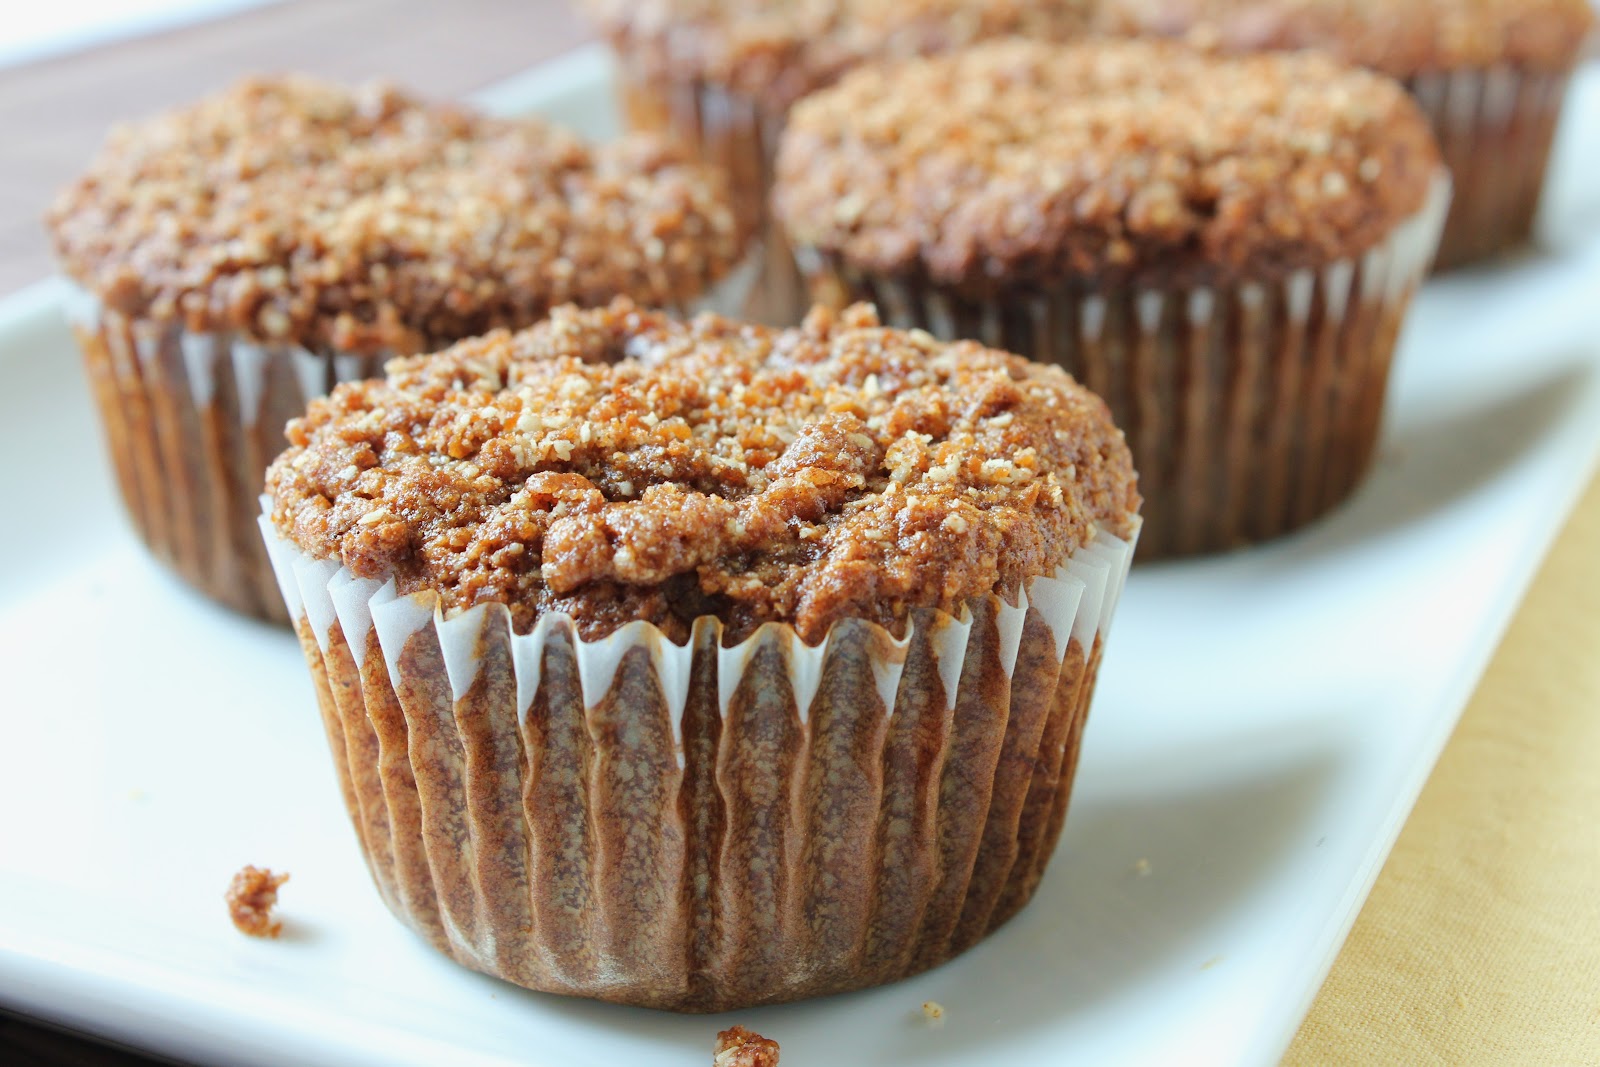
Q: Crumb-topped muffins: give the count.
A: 5